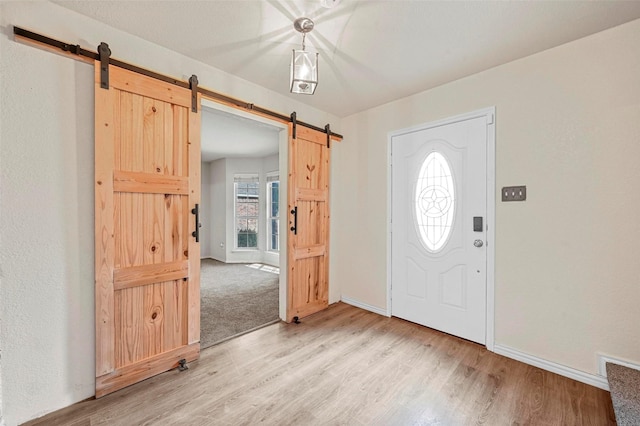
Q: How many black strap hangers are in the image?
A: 4